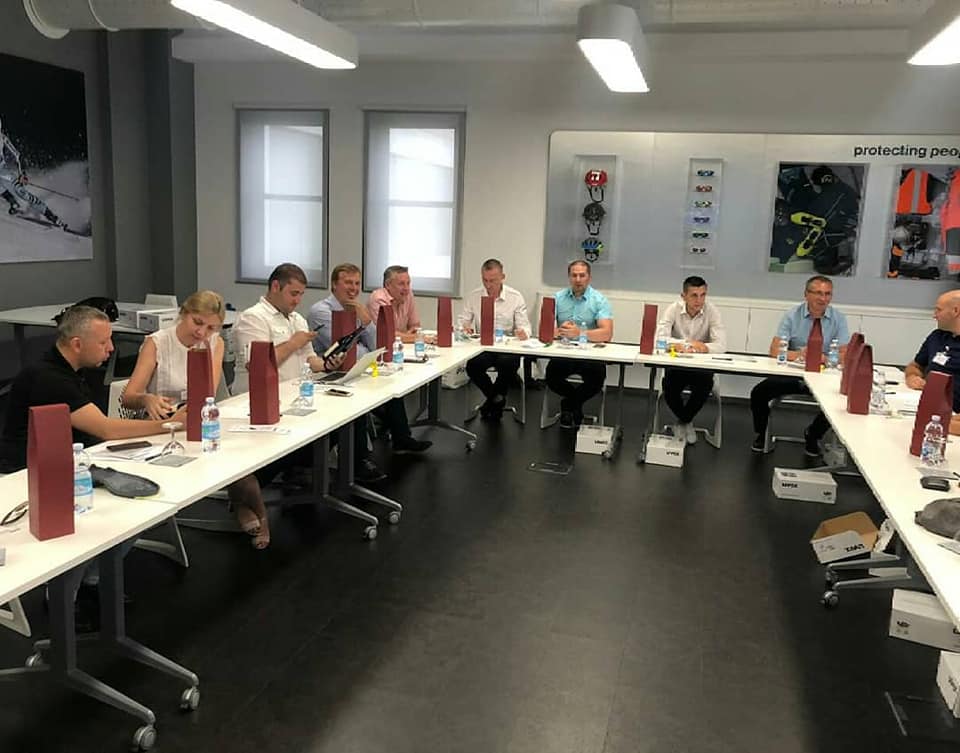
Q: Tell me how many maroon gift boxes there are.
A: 13